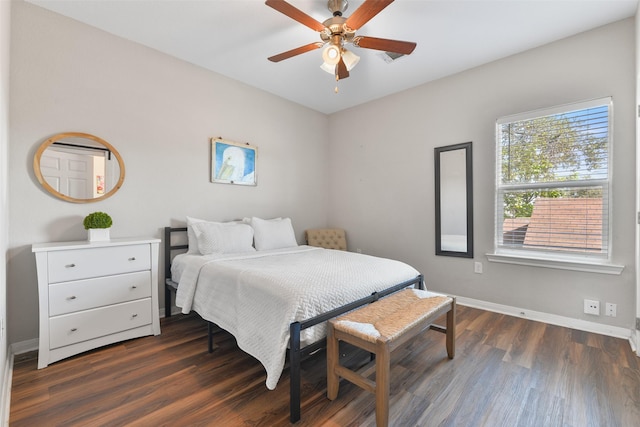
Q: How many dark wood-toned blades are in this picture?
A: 5